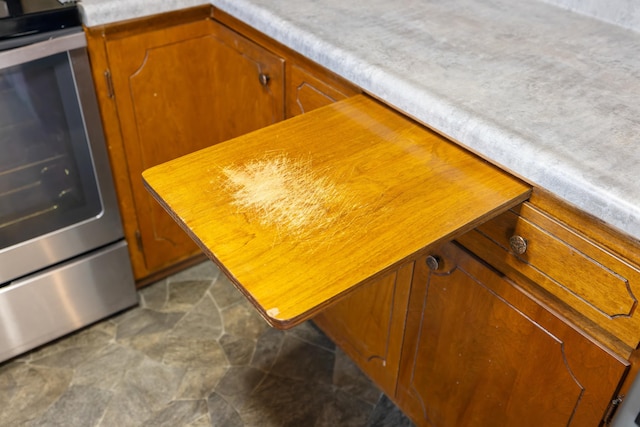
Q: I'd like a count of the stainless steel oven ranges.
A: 1